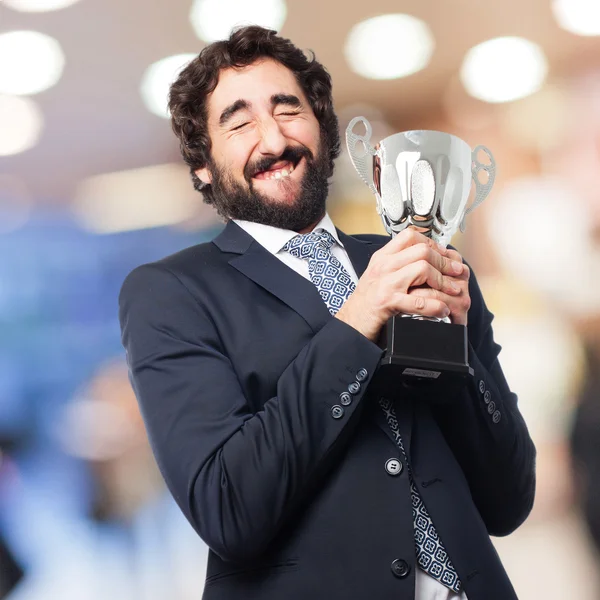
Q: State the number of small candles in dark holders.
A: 0